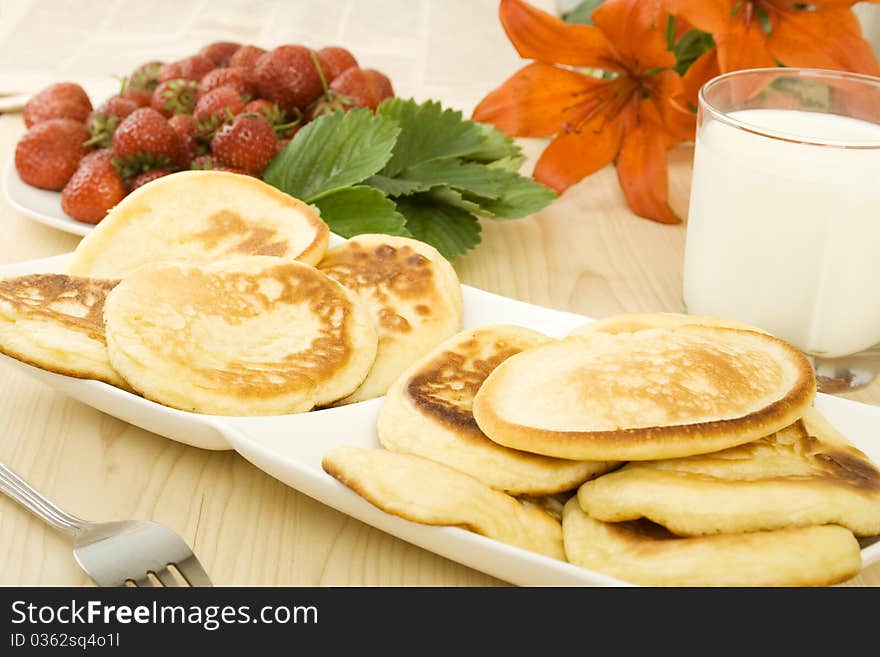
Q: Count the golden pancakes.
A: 10